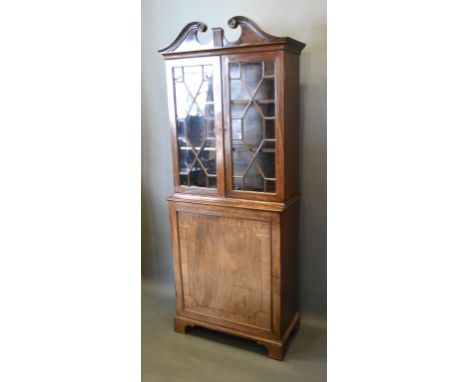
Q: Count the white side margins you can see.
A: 2